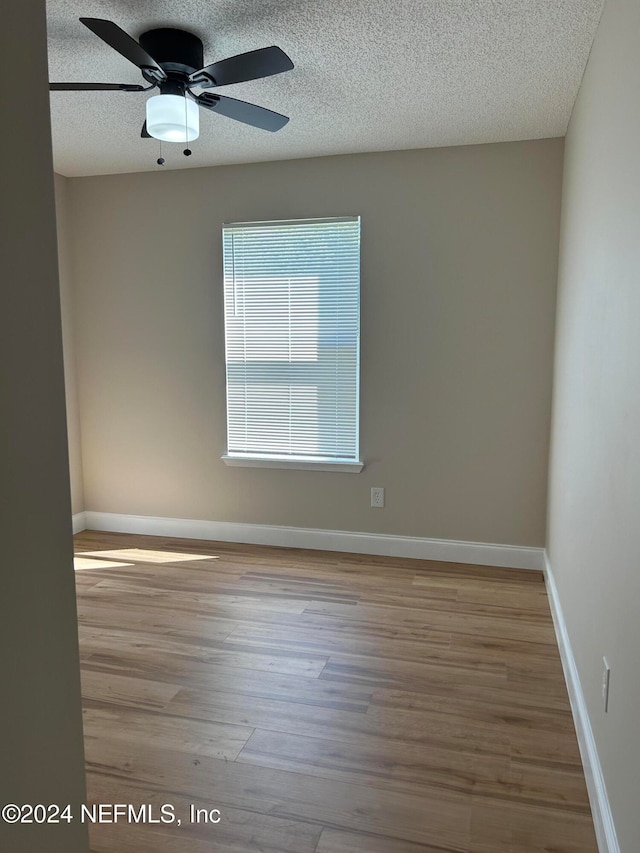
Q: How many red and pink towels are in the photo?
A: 0